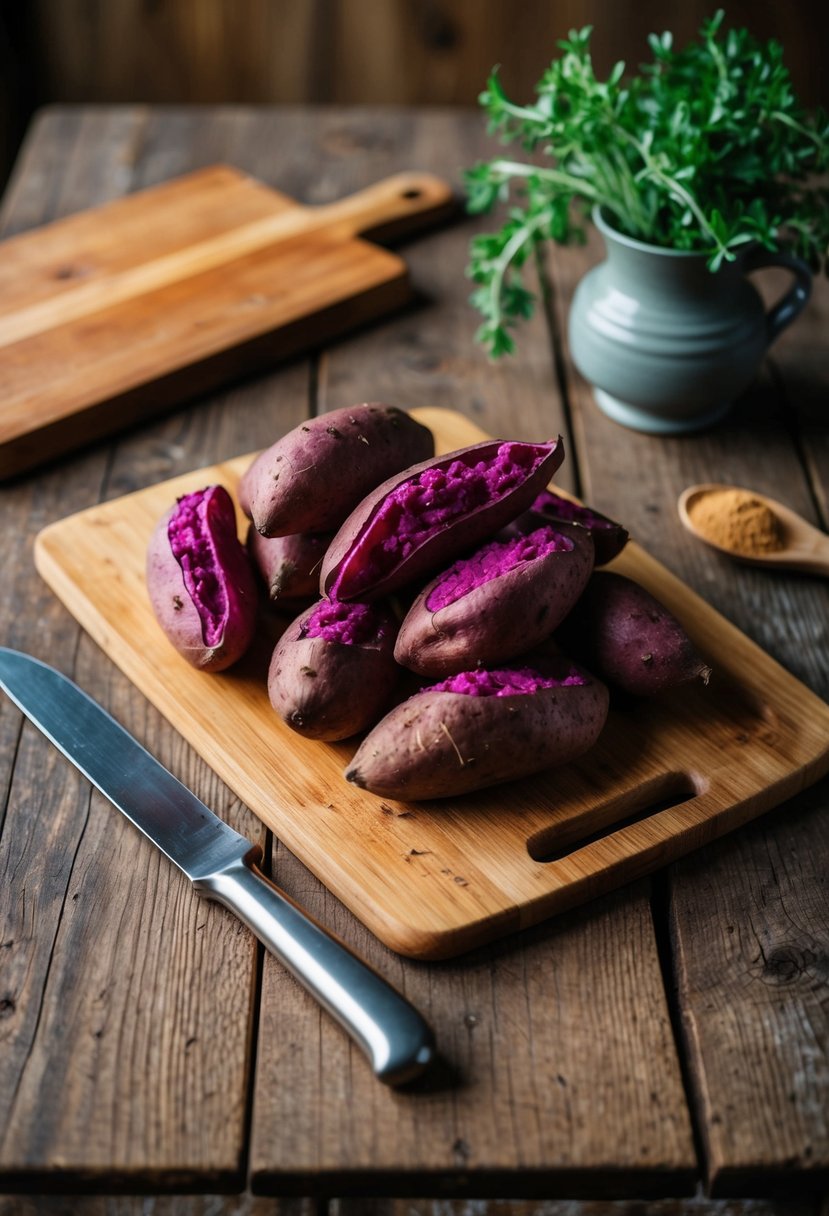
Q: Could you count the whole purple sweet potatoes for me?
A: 3